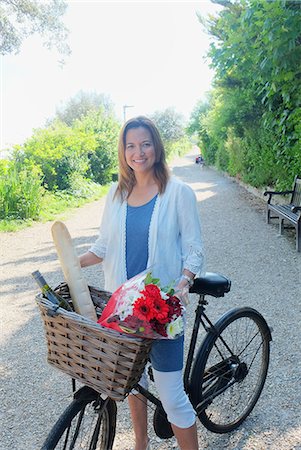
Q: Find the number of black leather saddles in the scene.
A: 1